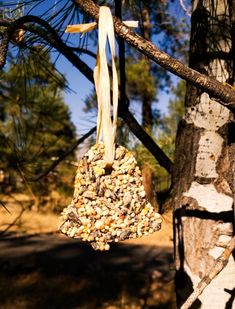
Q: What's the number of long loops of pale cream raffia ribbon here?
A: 1